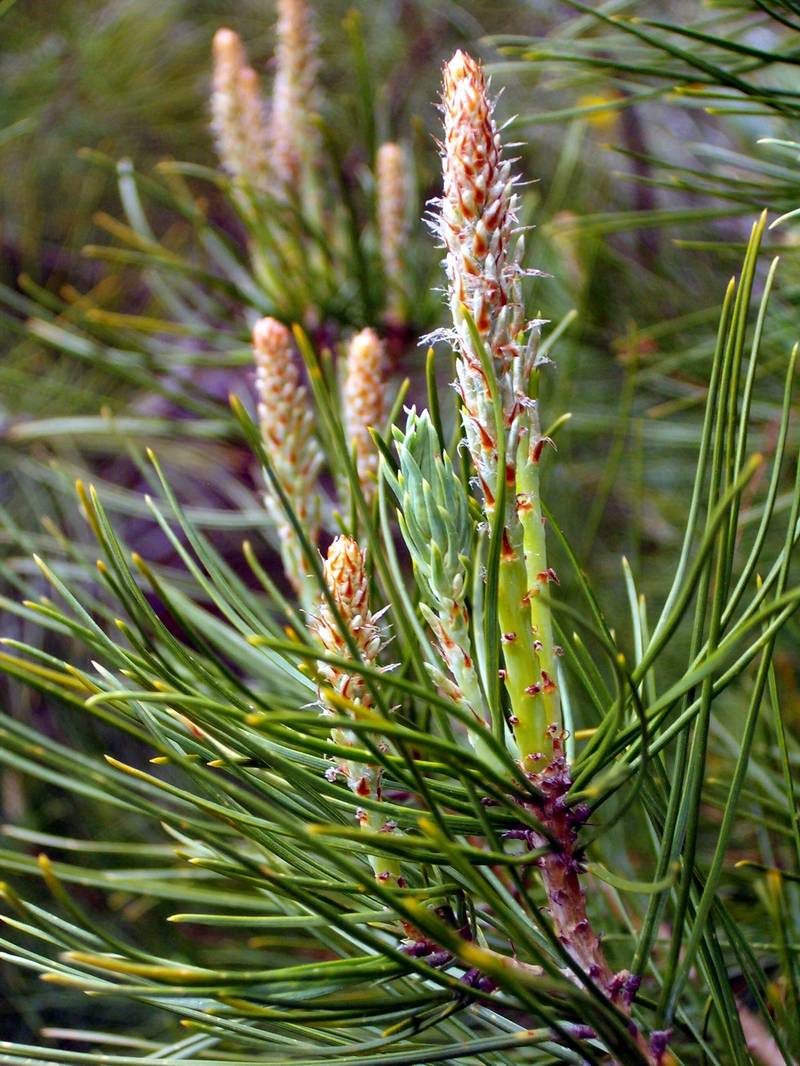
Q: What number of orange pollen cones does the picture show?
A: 8